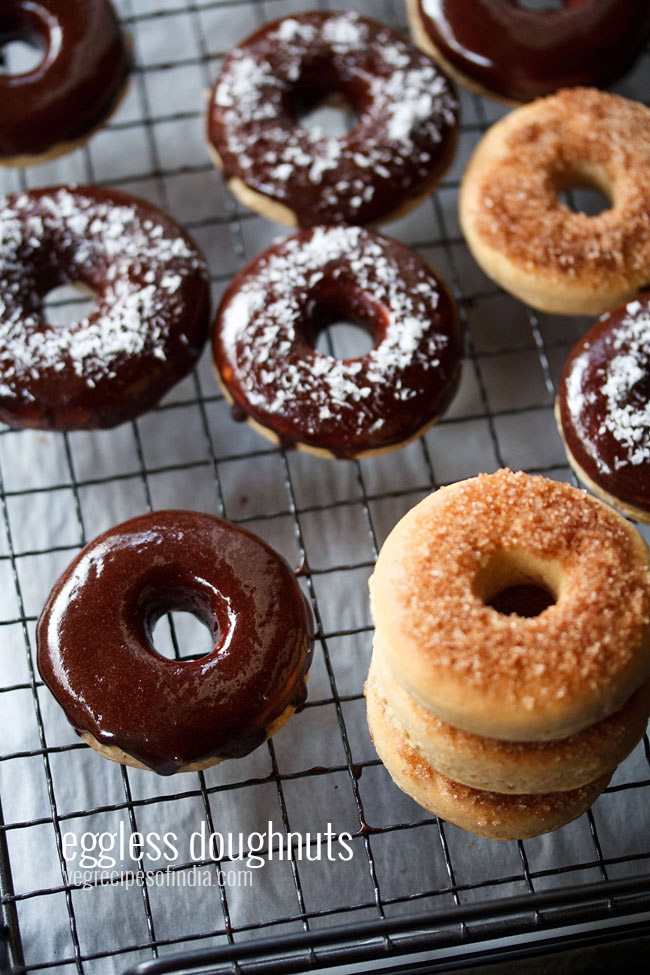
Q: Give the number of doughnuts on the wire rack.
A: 11